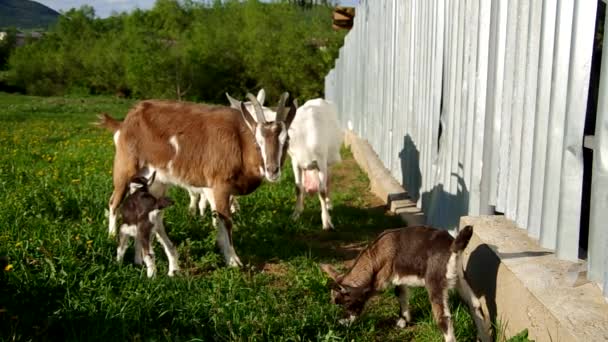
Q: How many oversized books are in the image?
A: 0